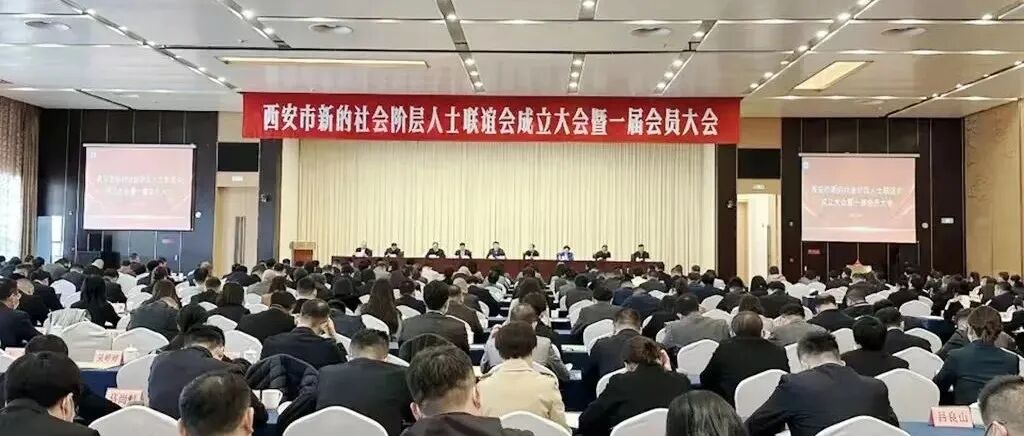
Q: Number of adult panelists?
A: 9